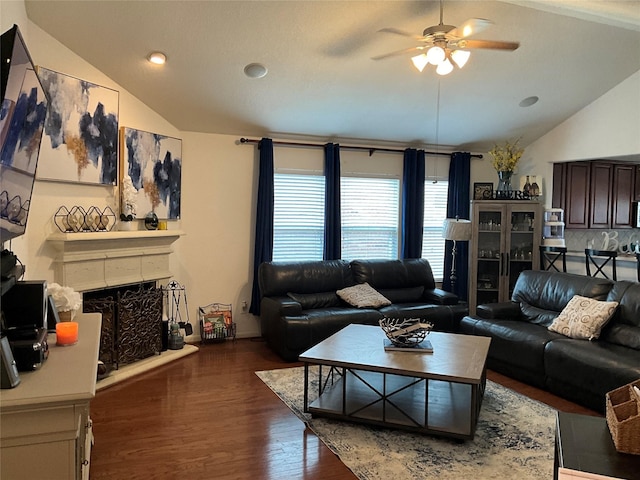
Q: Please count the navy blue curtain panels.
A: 4